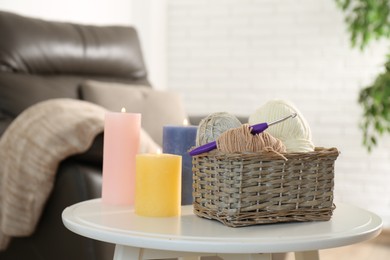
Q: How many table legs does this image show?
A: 4